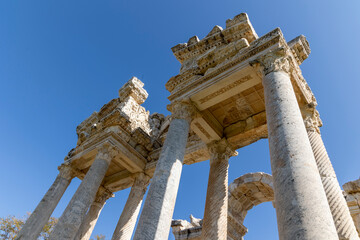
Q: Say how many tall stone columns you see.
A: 8